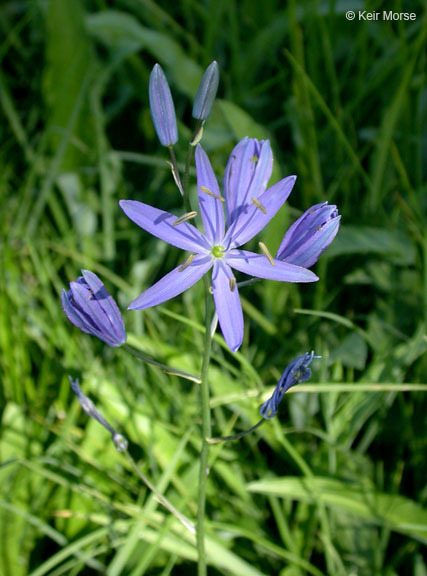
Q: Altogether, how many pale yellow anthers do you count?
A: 6